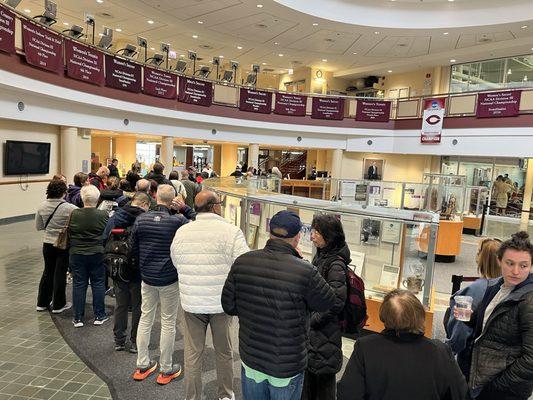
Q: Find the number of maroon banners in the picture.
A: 11